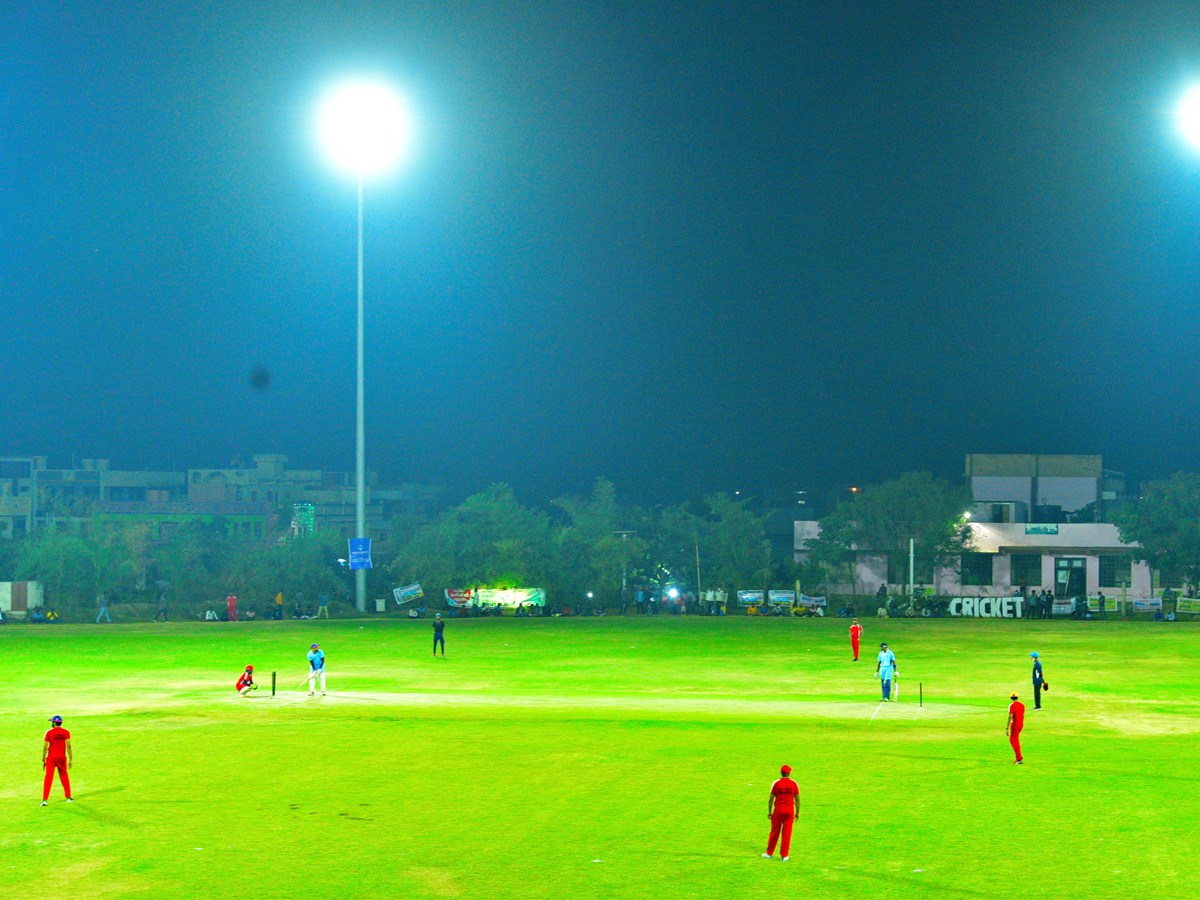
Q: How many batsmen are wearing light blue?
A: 2